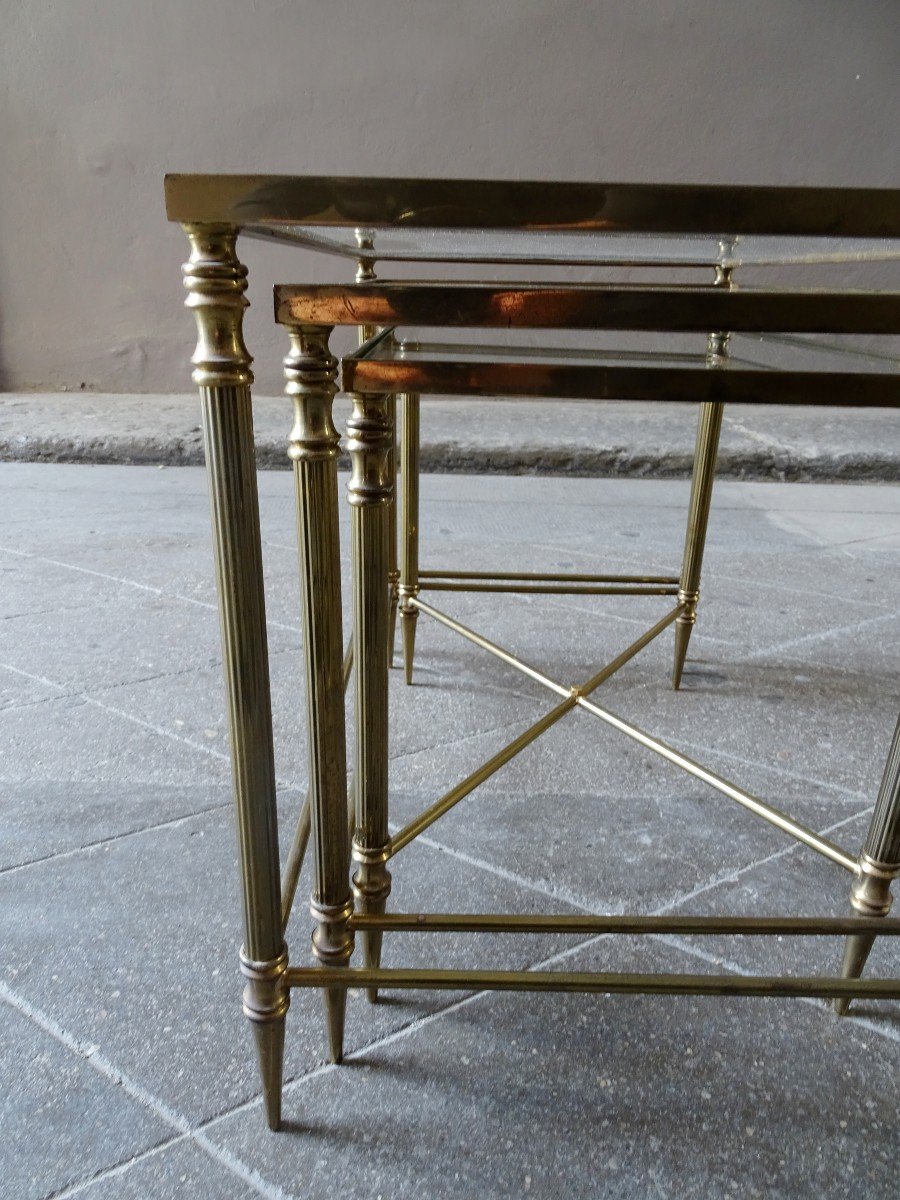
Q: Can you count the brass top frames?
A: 3